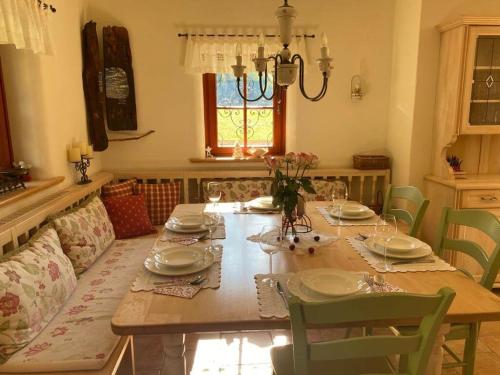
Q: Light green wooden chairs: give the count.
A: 3